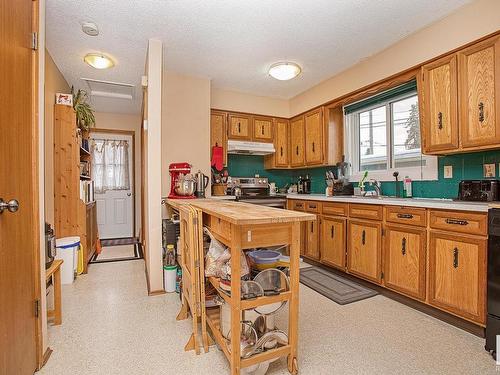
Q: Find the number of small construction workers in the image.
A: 0